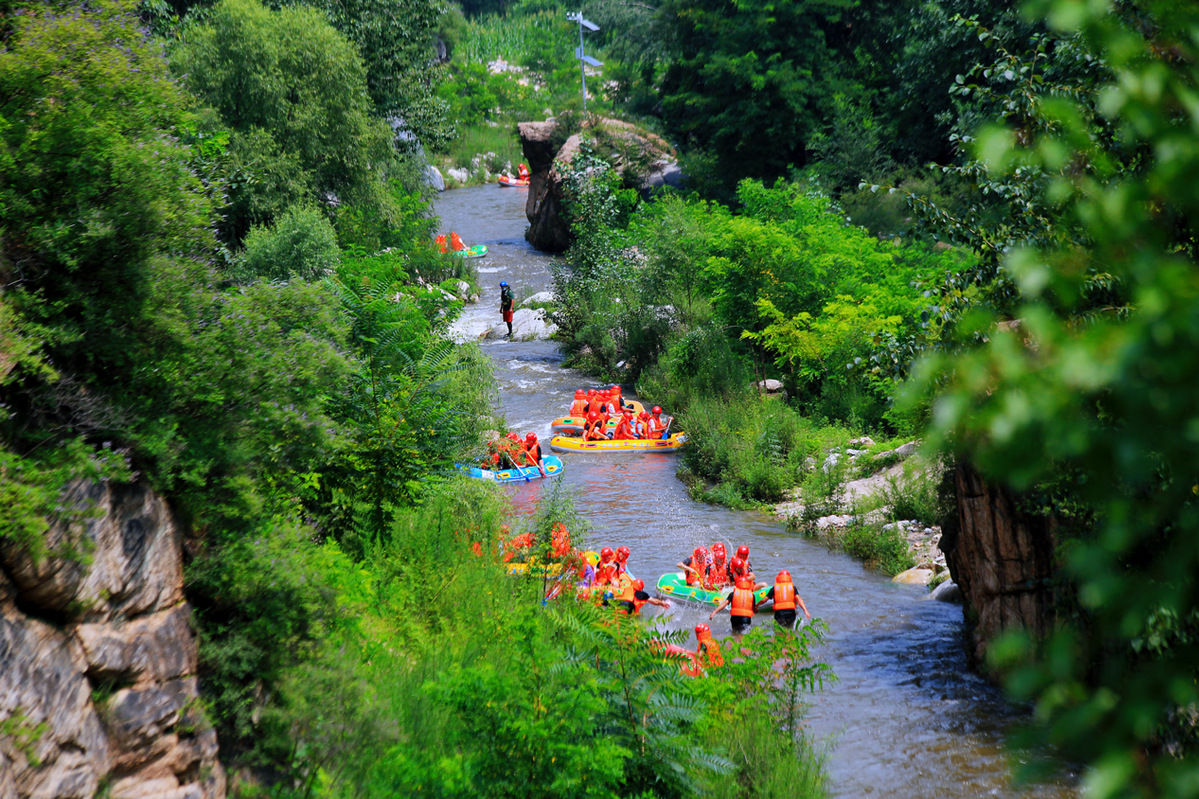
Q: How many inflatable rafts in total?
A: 9